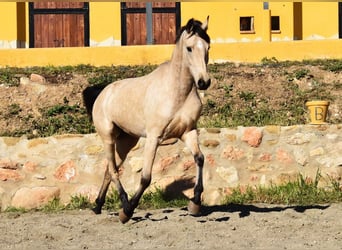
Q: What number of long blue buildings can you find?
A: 0